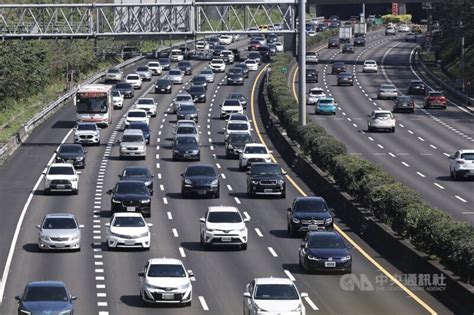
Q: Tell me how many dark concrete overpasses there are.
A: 1